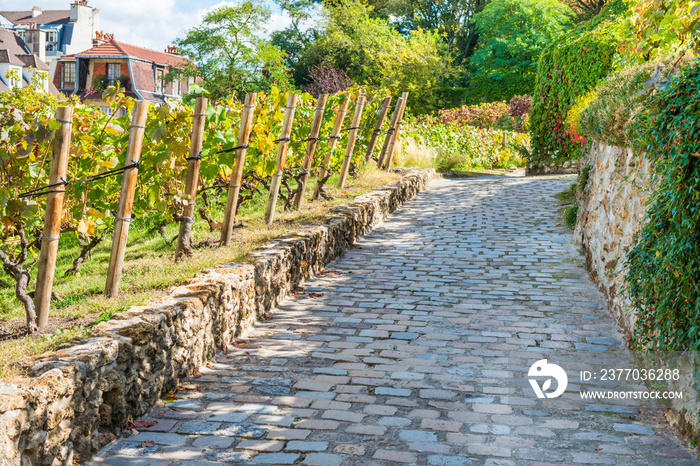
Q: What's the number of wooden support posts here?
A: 11